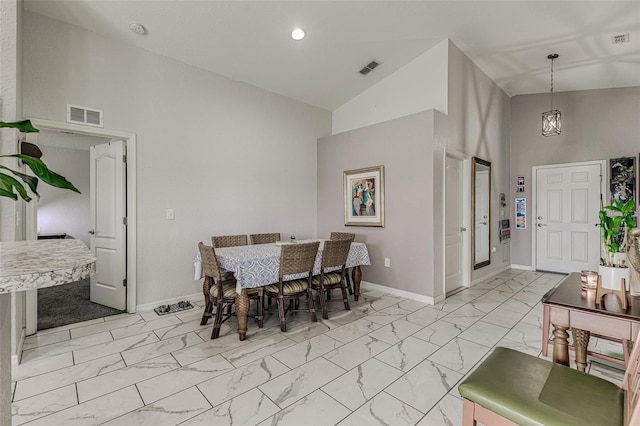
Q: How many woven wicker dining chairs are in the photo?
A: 6